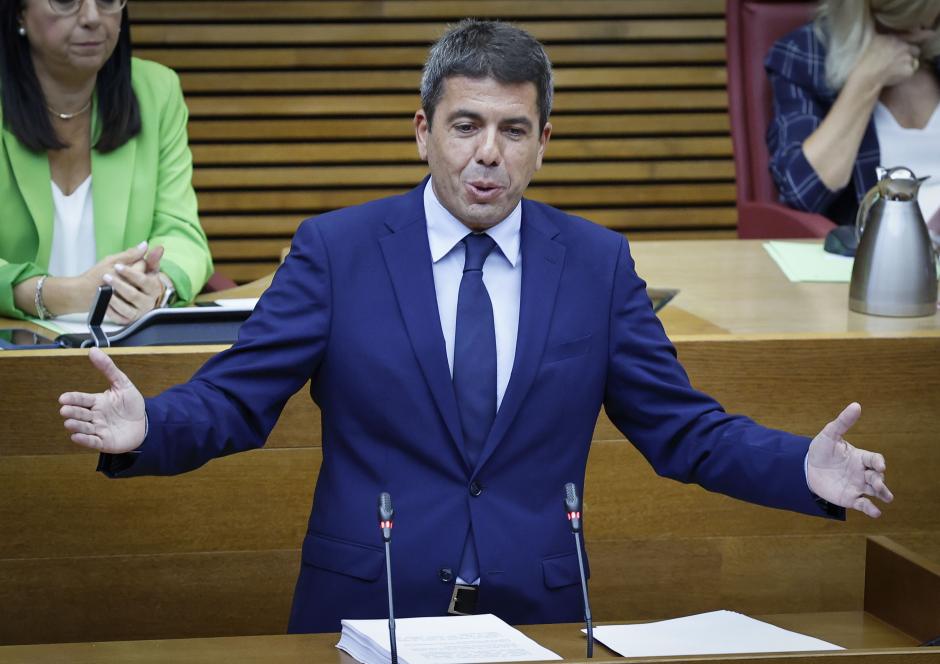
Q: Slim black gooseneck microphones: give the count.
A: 2